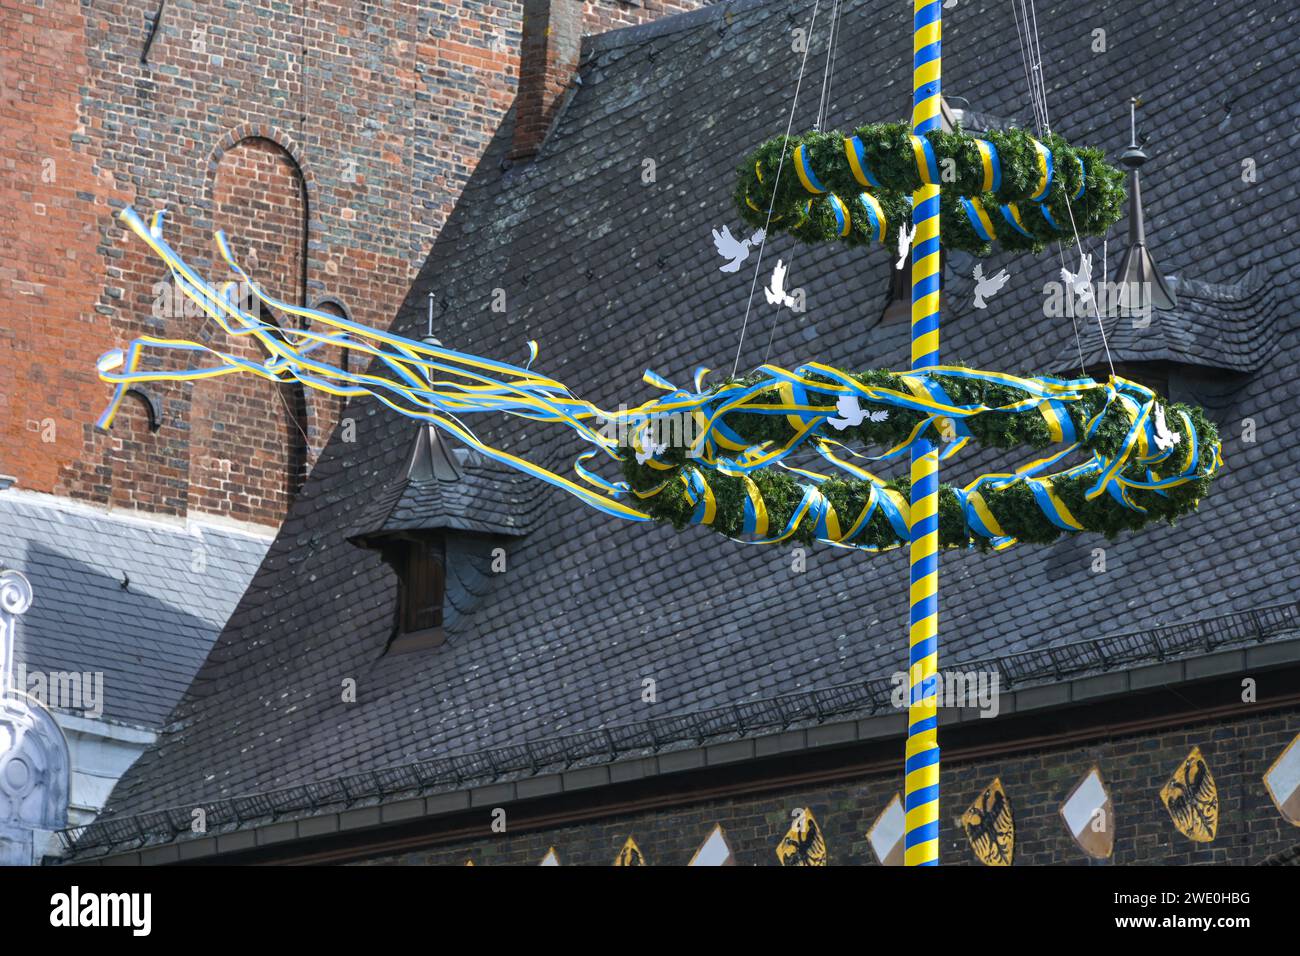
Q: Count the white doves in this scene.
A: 8